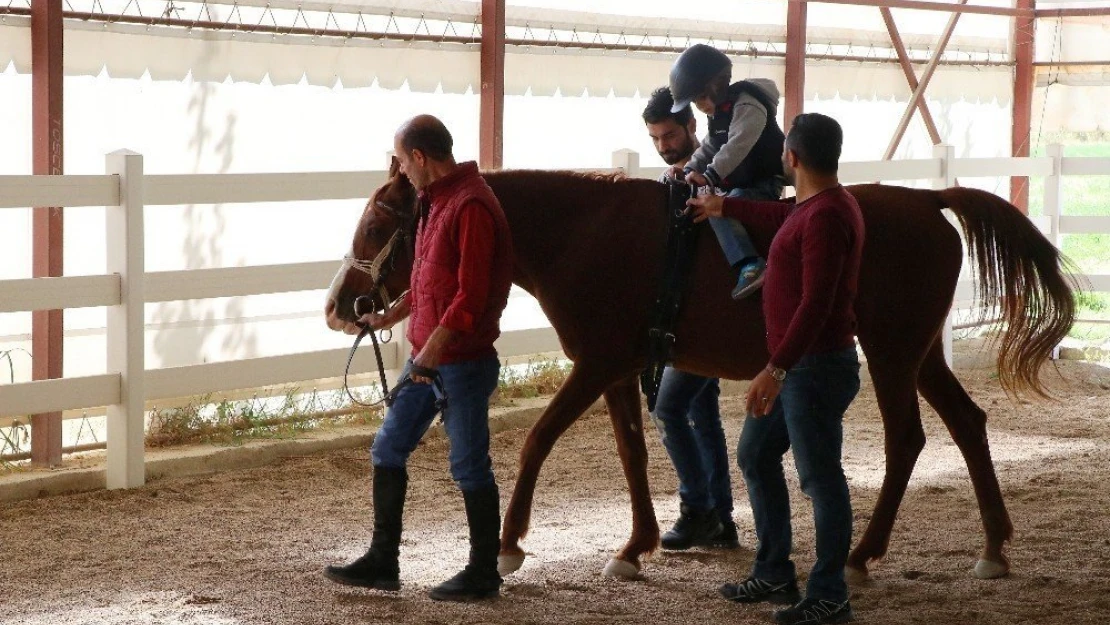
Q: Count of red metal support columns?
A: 4